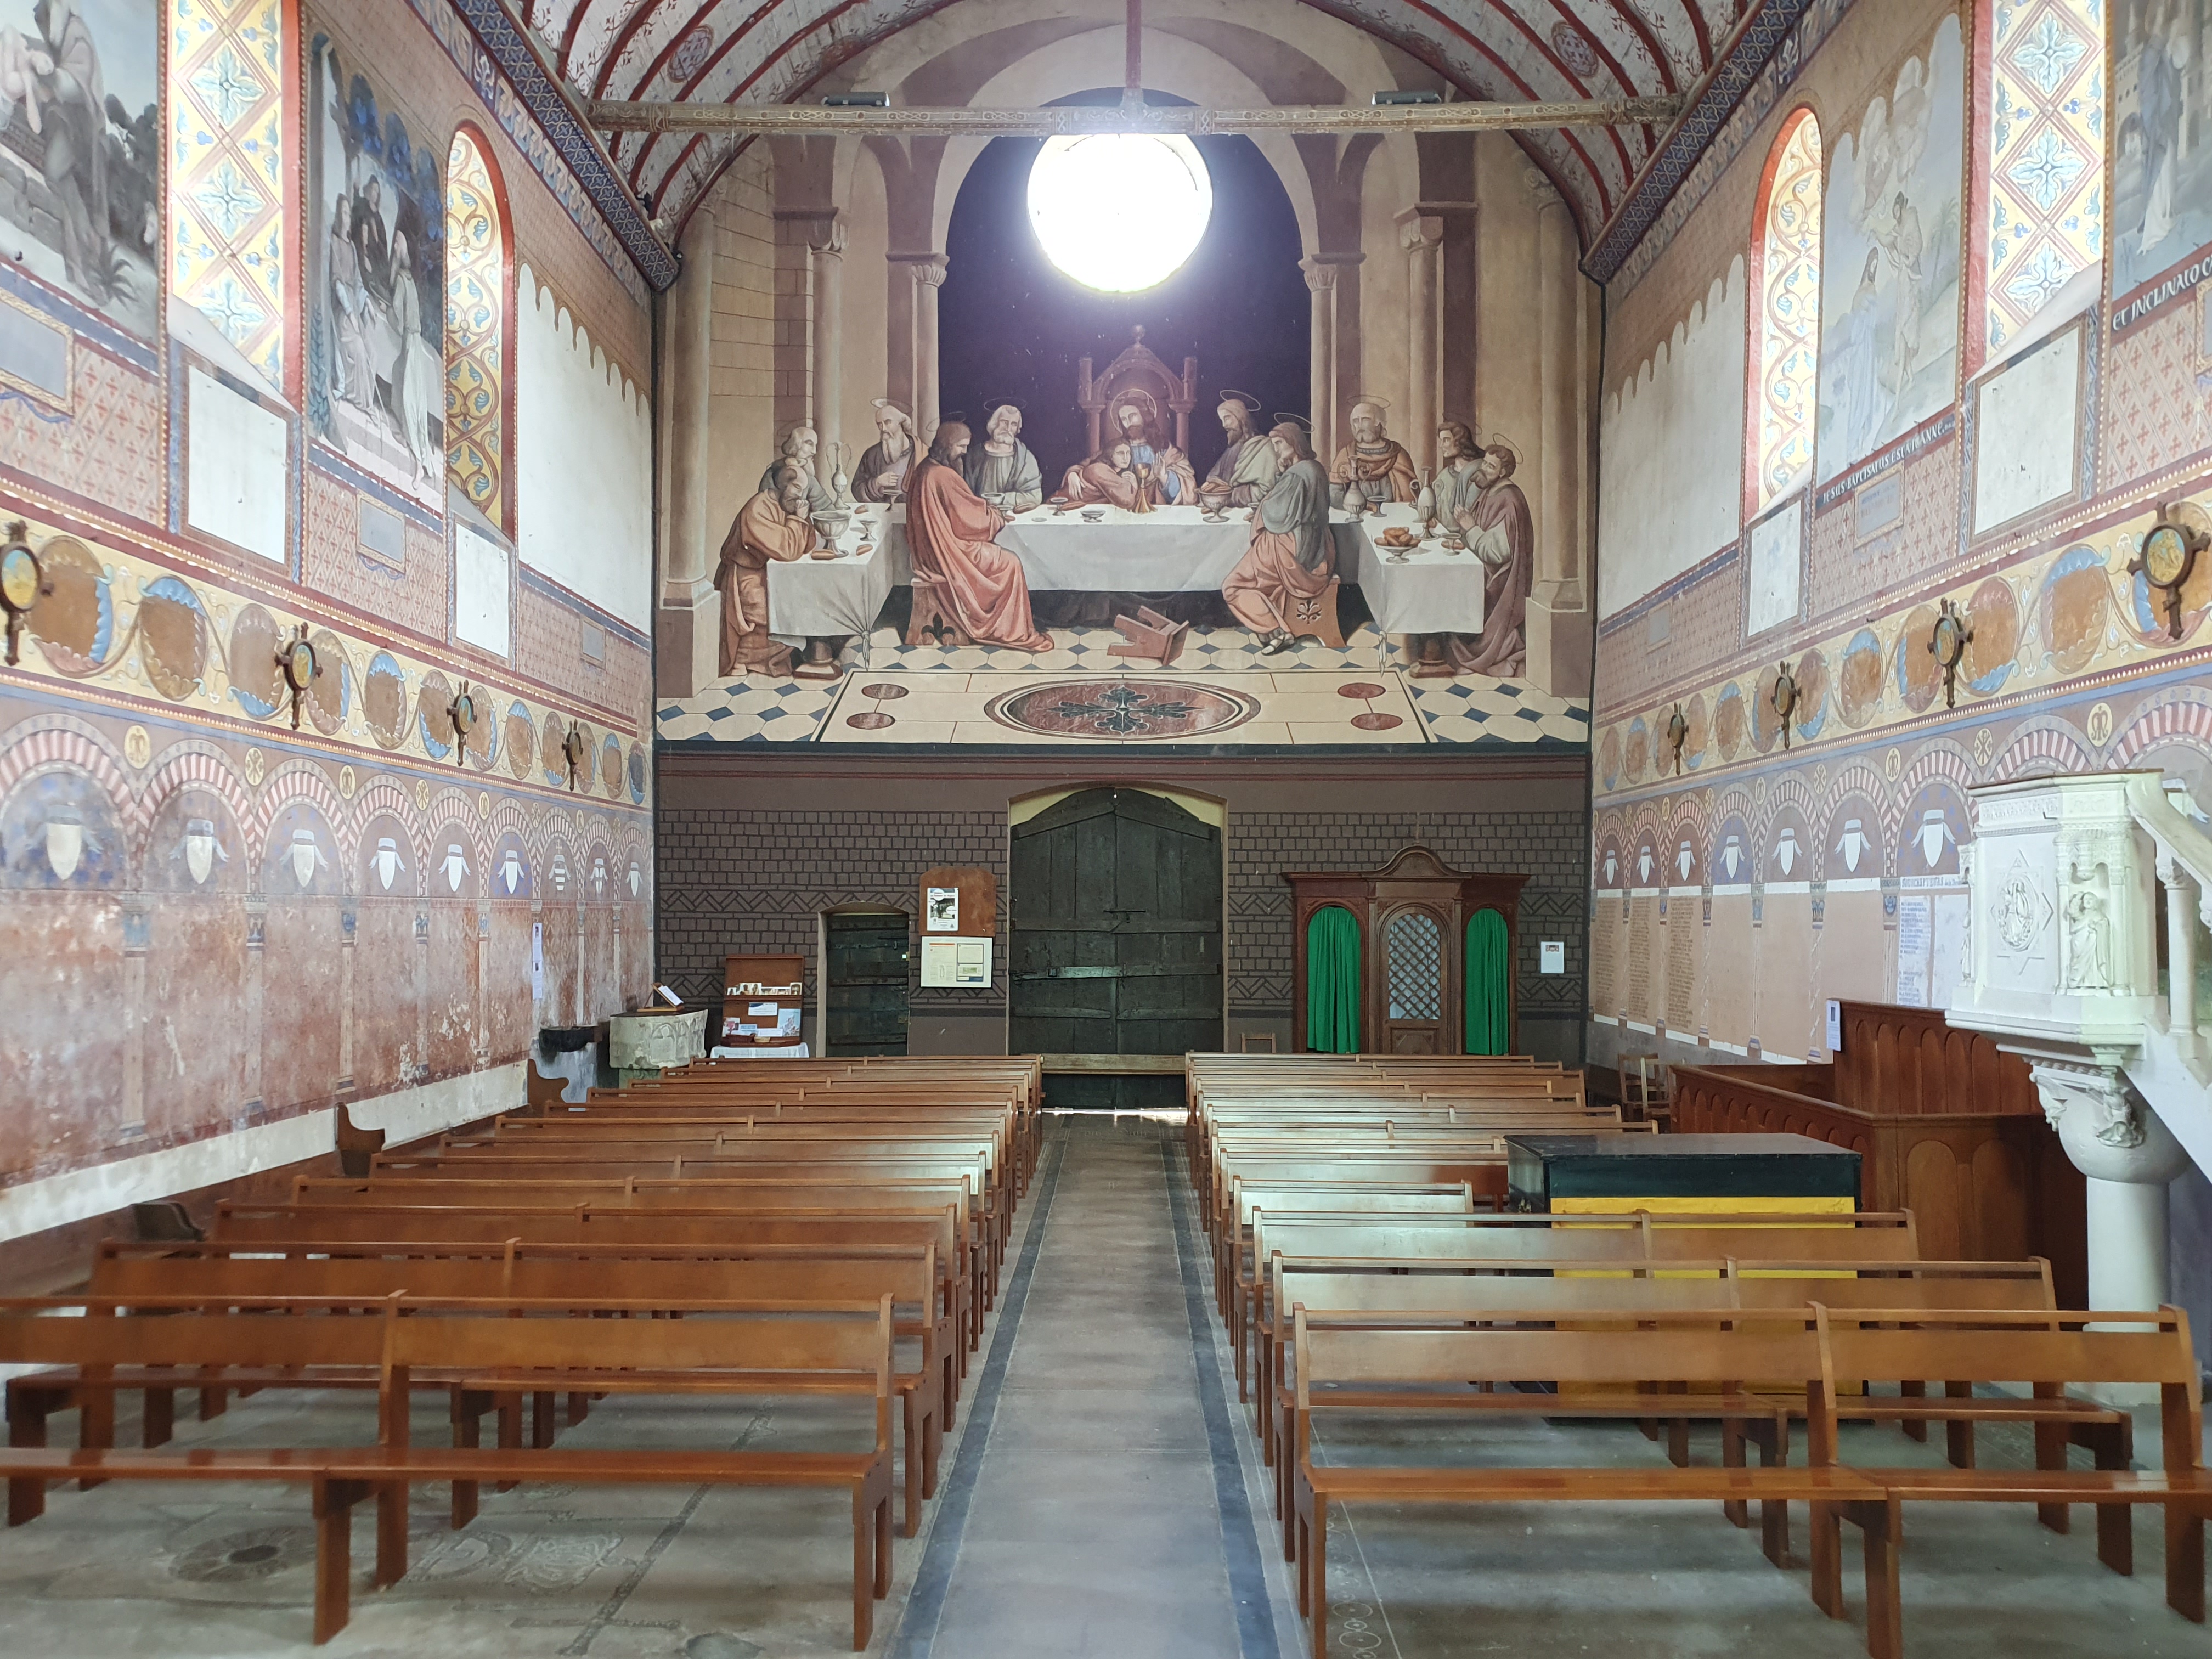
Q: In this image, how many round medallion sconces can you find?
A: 8